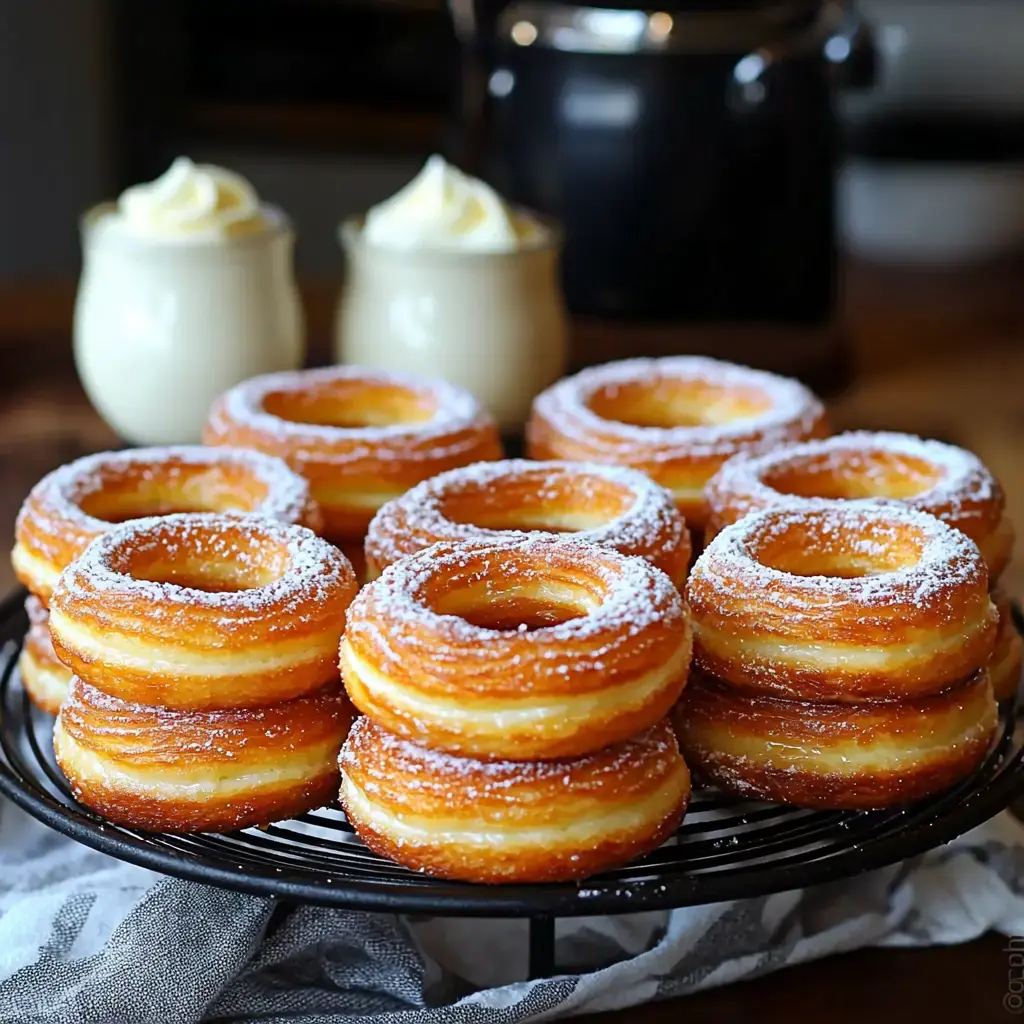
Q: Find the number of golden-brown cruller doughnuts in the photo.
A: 13